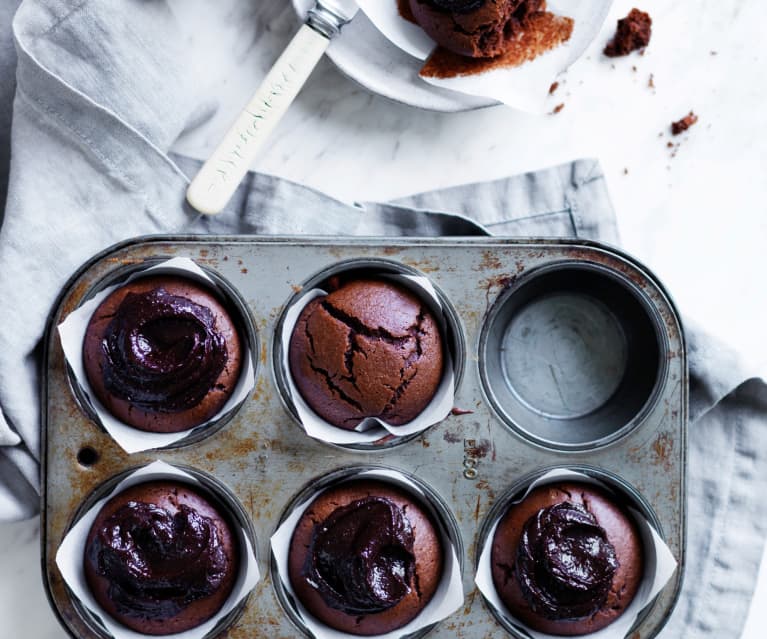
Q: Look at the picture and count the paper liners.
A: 6